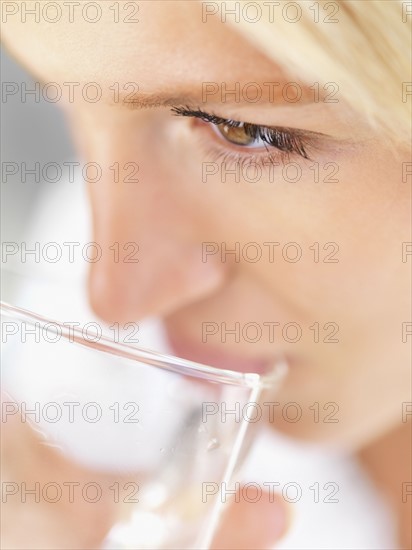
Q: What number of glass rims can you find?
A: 1